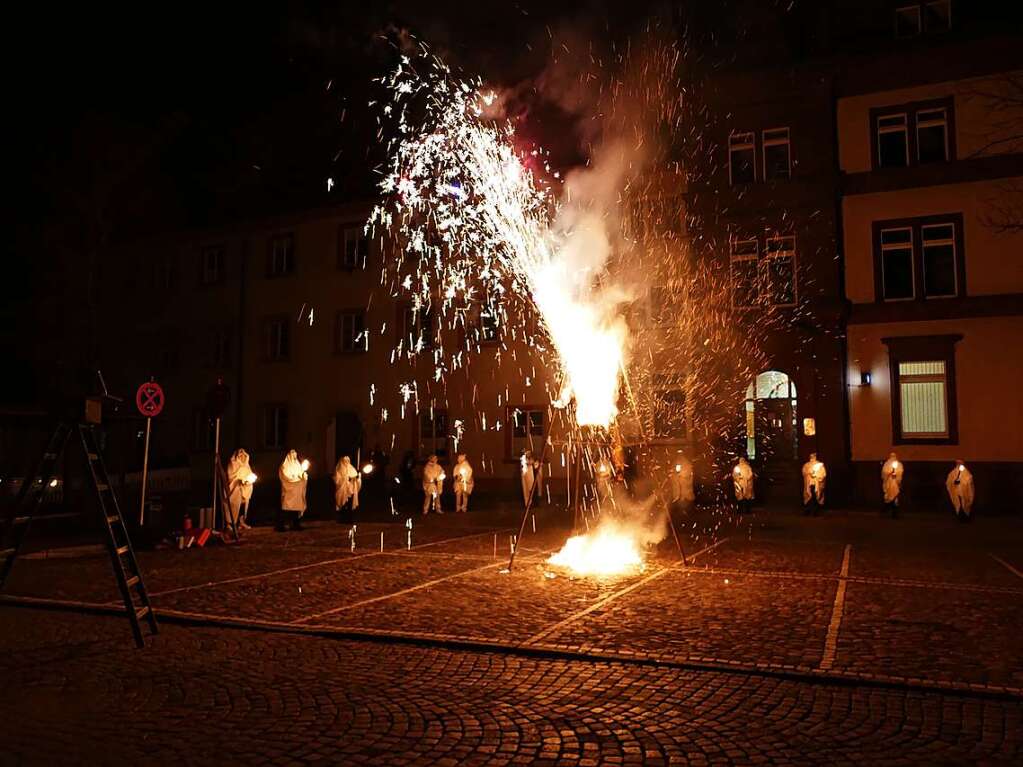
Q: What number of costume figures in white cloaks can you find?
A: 12